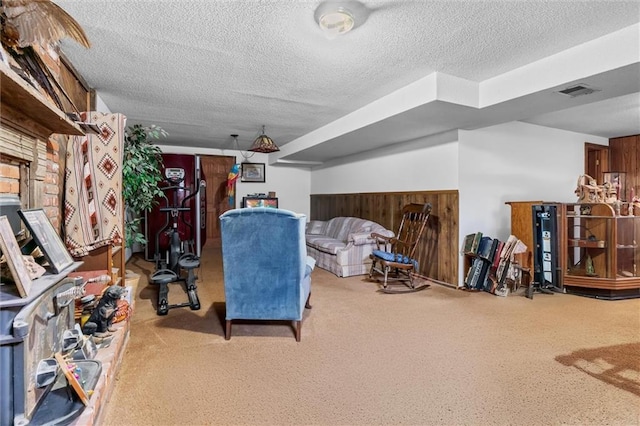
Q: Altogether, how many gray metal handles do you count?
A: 2